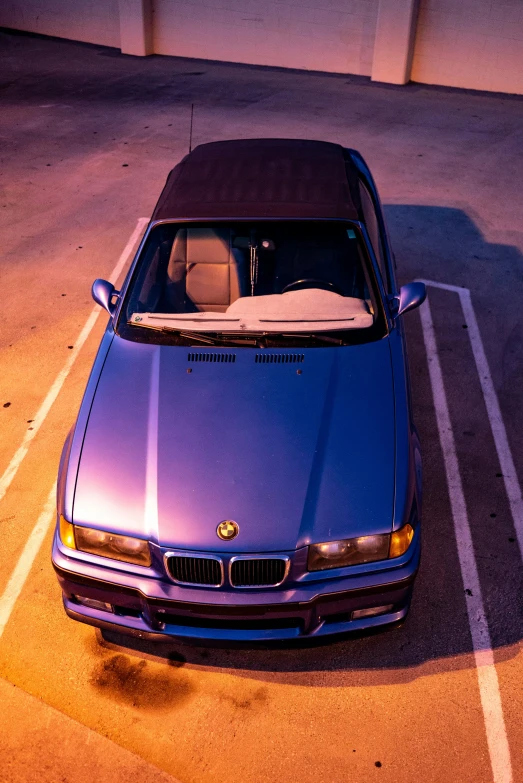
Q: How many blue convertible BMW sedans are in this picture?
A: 1